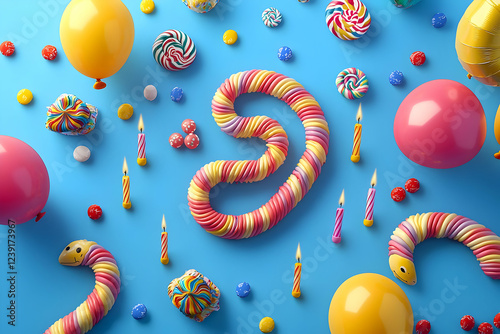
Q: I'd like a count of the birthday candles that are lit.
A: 7